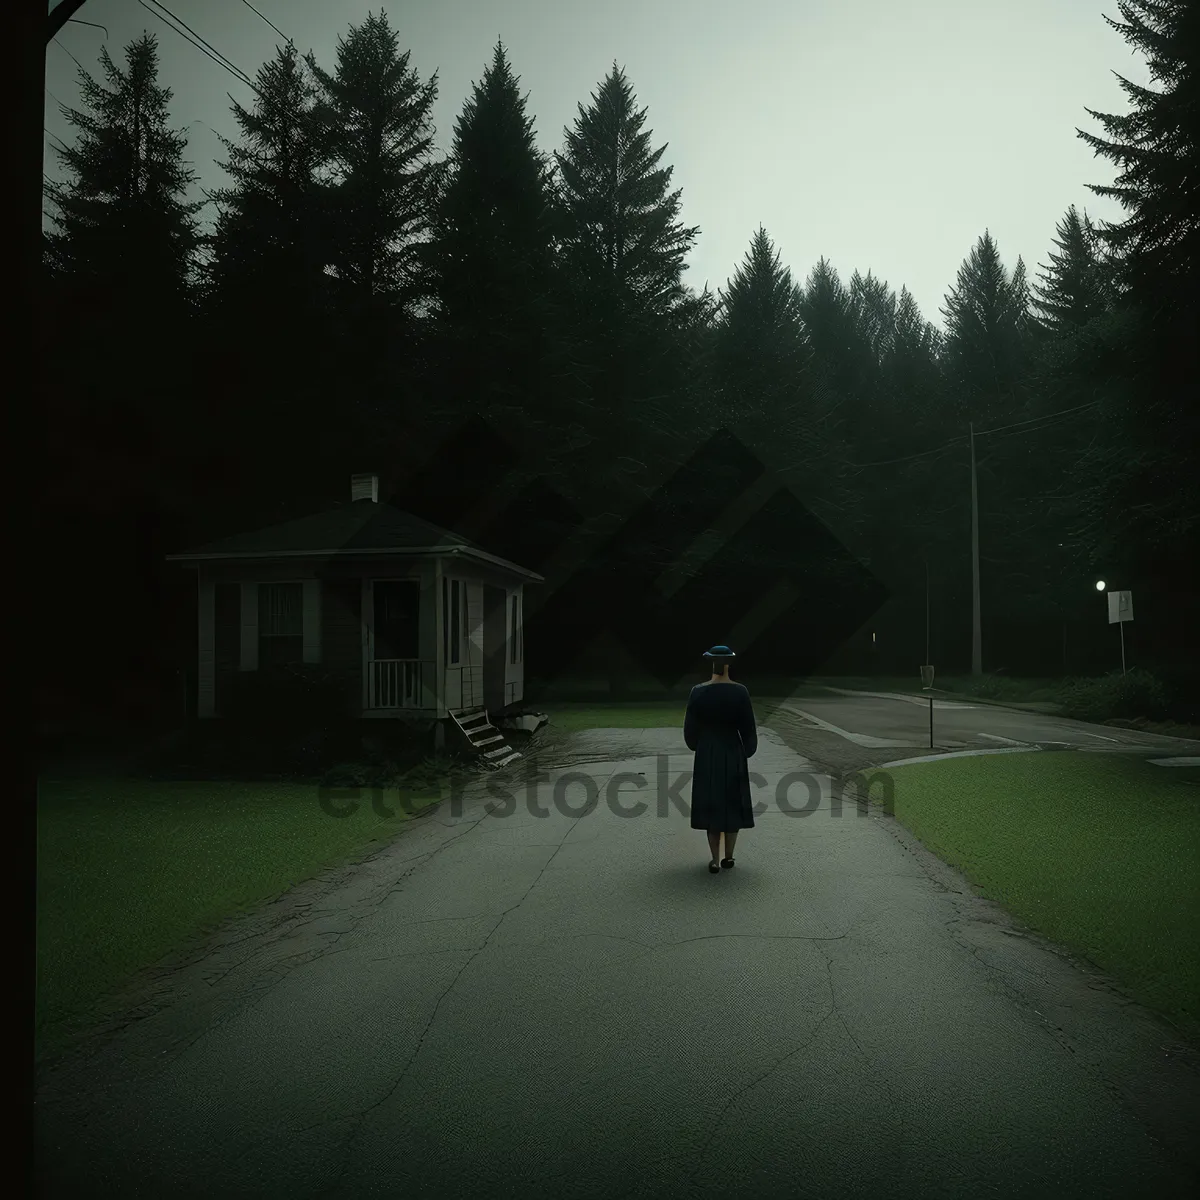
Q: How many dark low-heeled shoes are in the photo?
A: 2